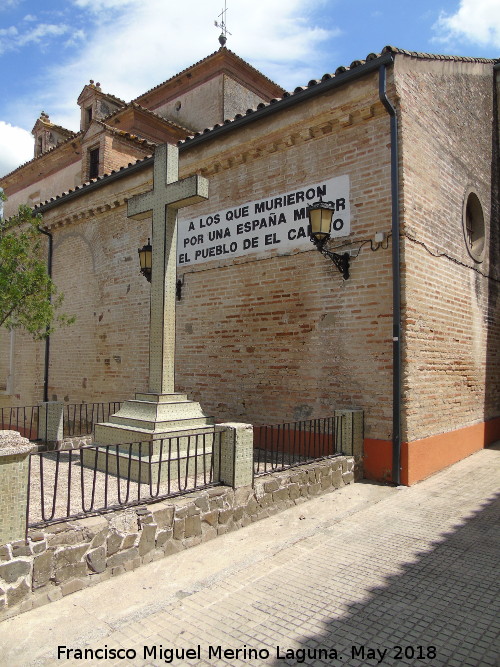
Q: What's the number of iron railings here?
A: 4